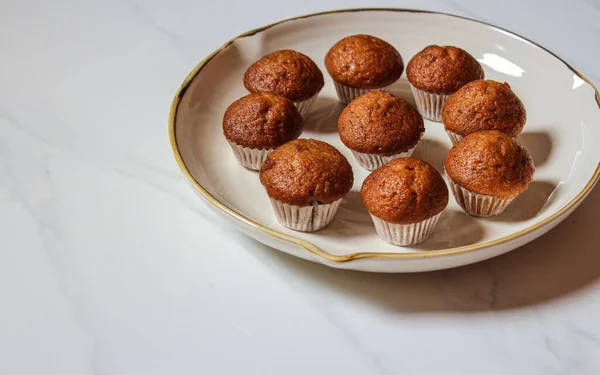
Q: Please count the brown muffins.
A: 9